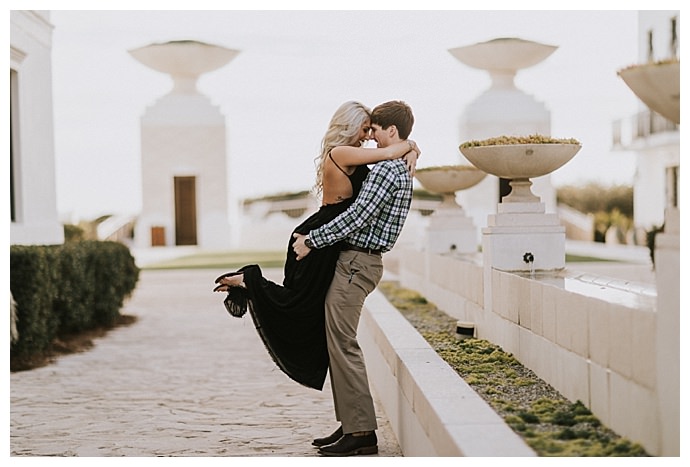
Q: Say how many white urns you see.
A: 5